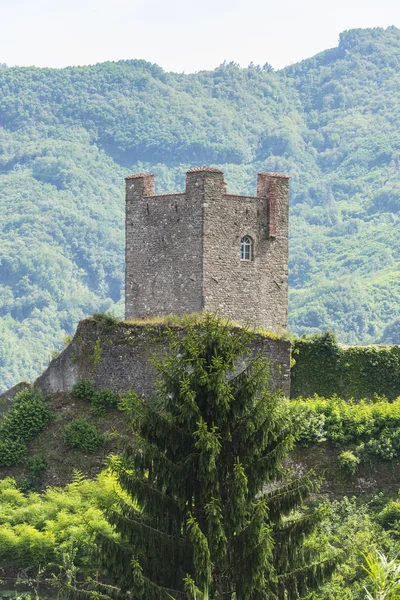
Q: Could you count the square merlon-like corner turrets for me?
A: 3